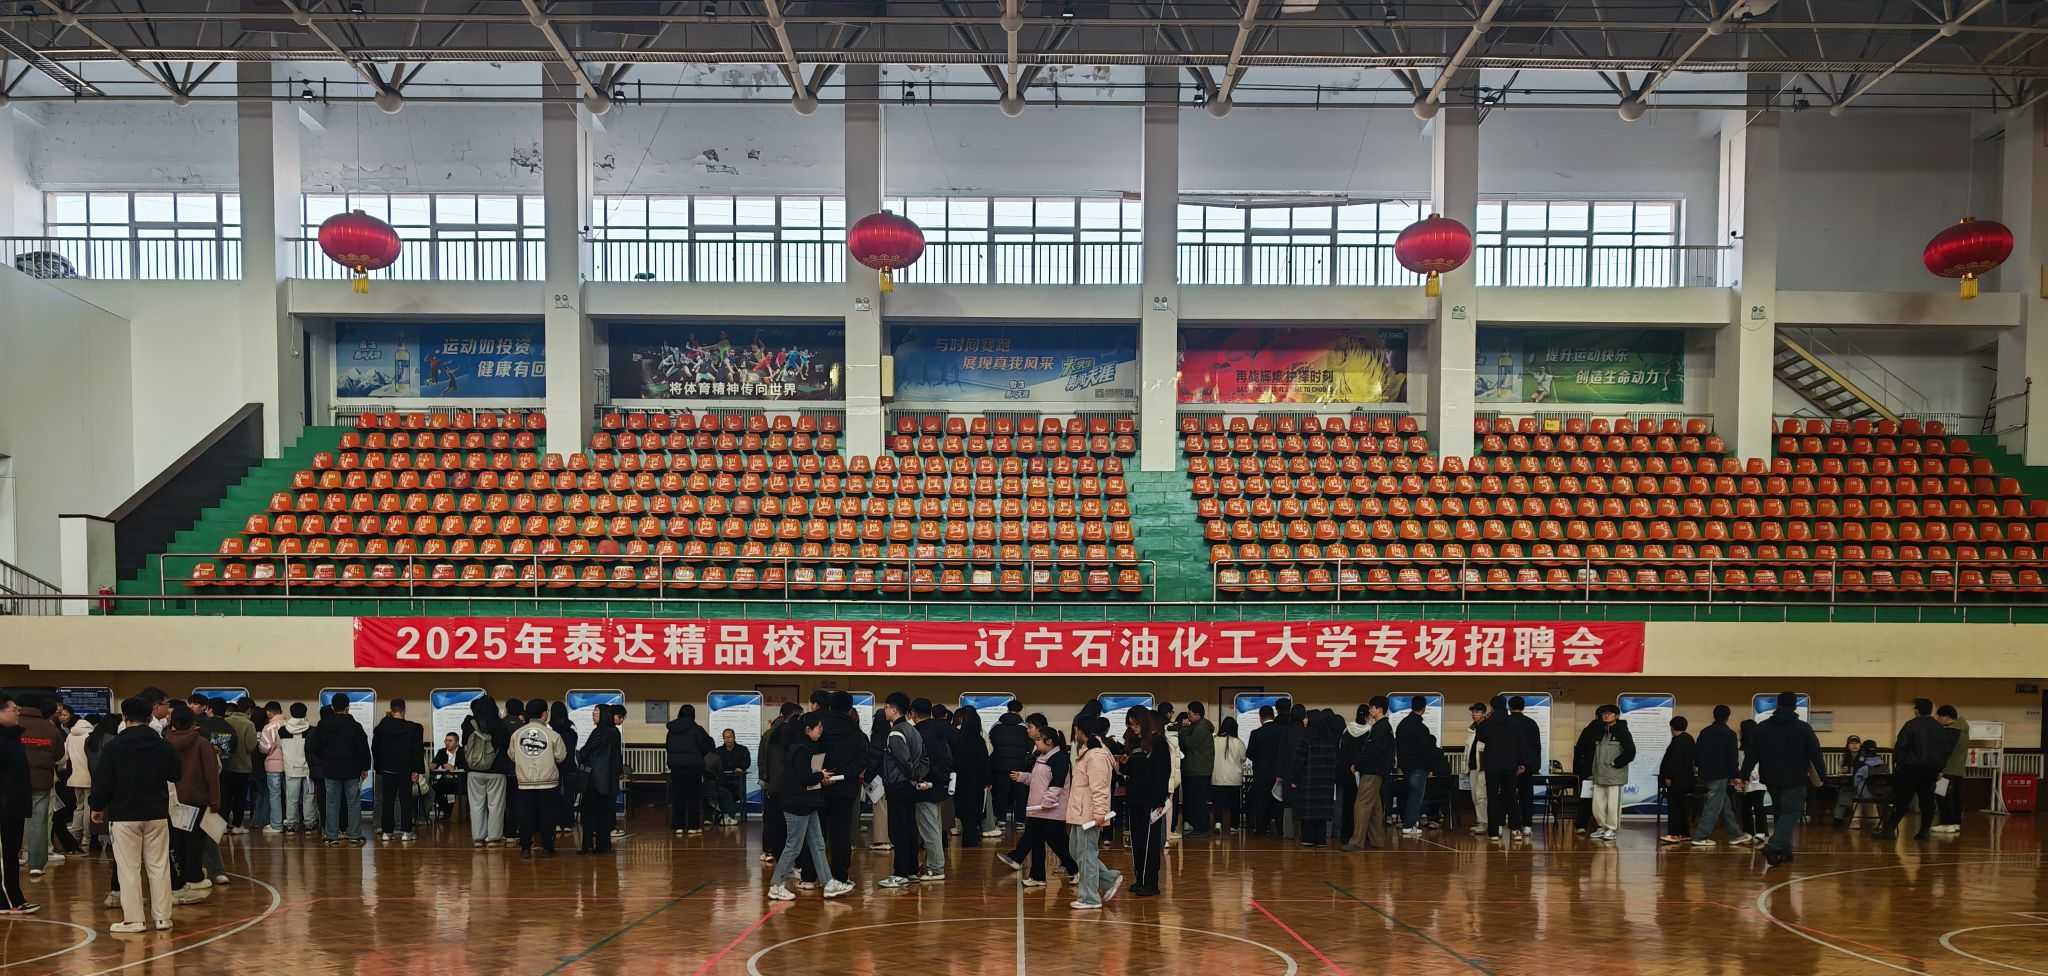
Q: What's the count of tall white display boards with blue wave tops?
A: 13